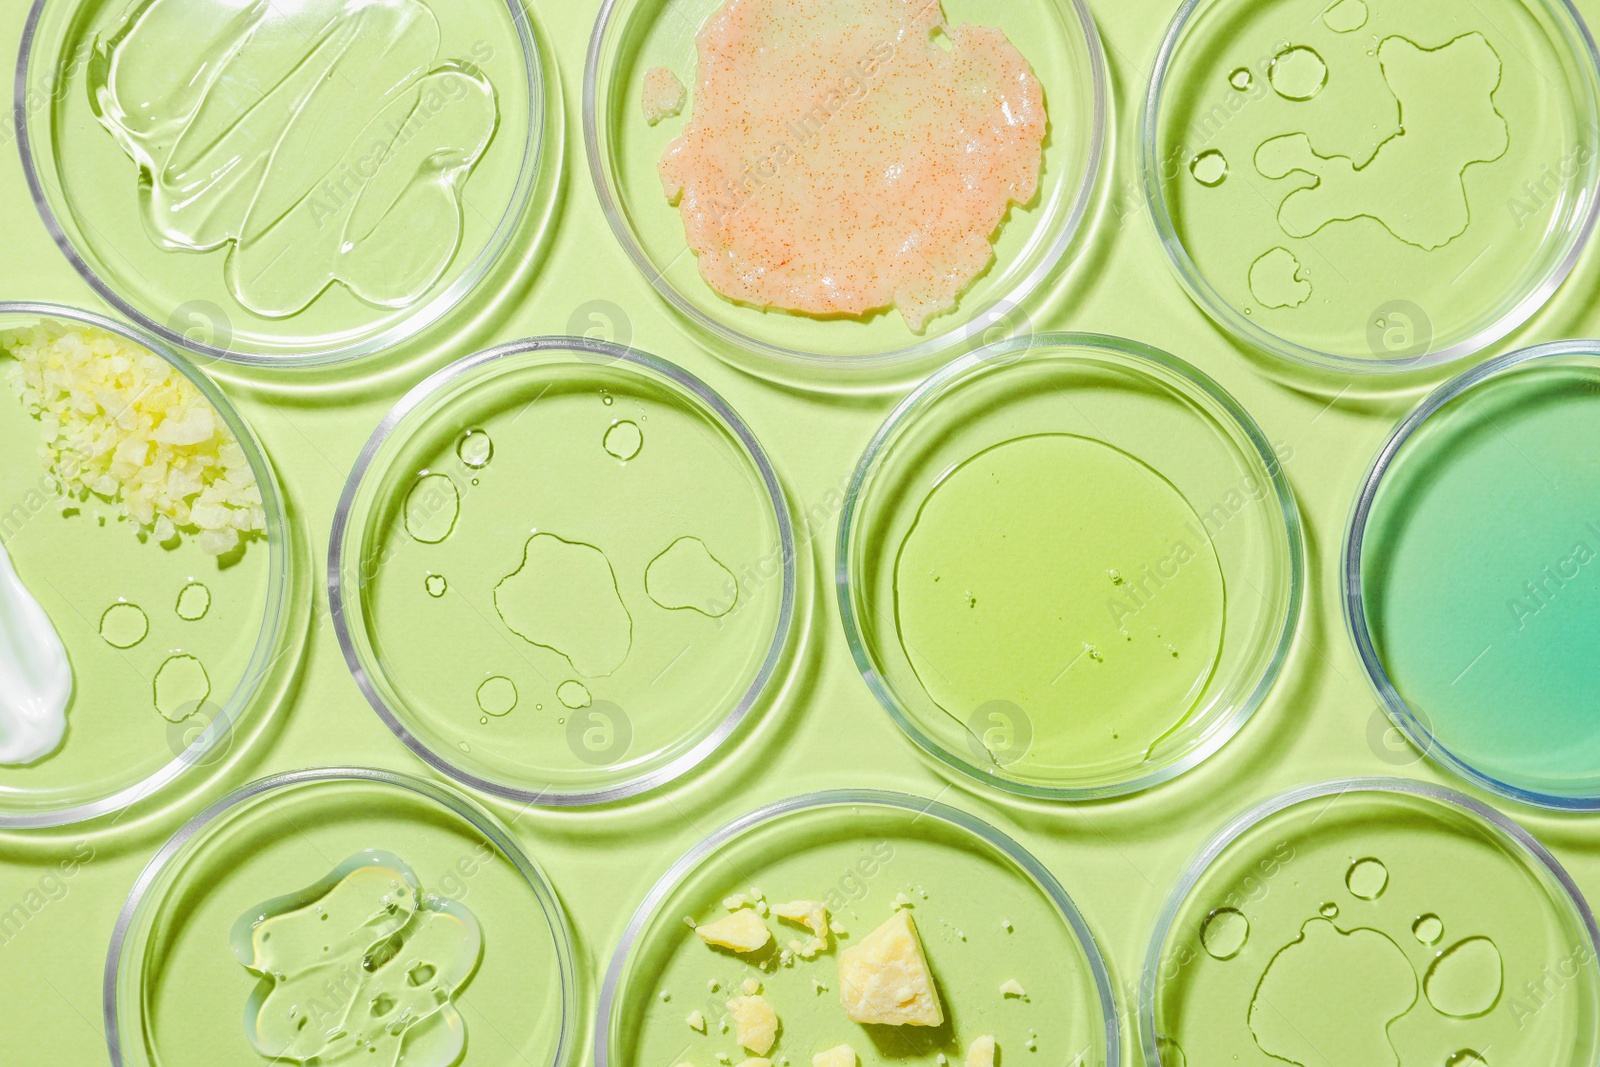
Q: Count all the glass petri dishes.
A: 10